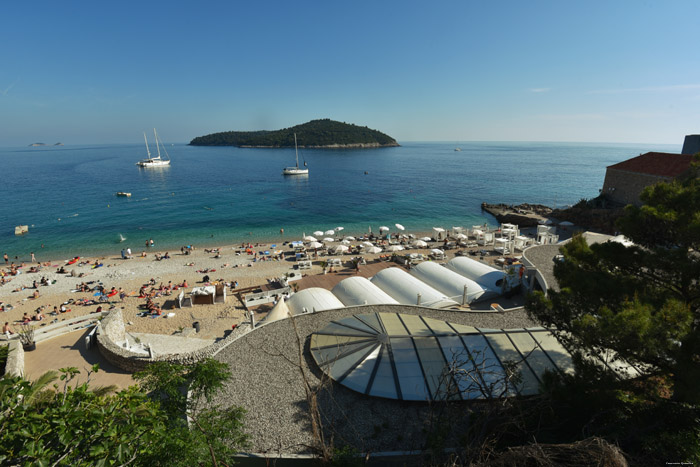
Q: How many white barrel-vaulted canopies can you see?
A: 5